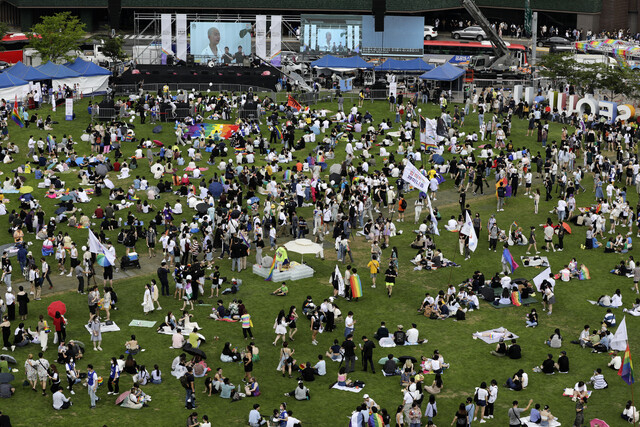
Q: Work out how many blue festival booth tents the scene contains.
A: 7